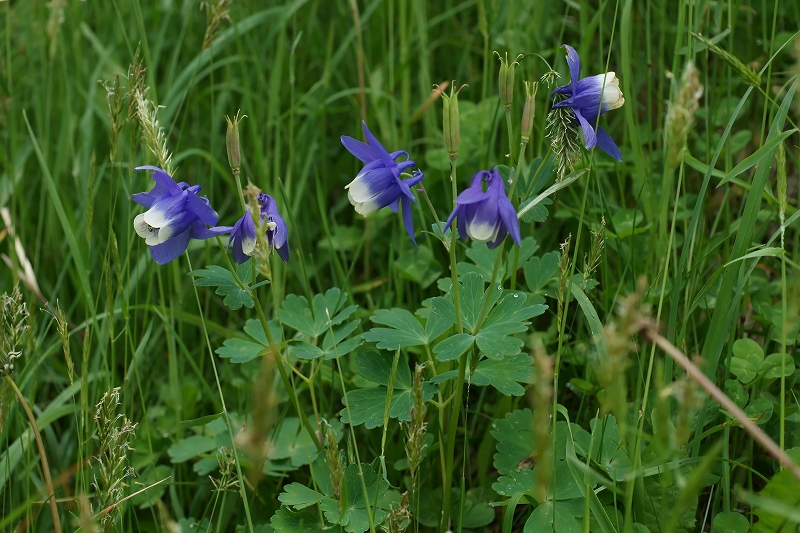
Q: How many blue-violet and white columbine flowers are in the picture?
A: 5